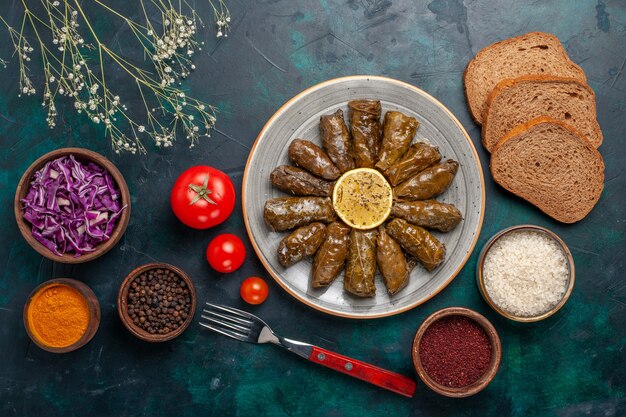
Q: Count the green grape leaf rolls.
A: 14